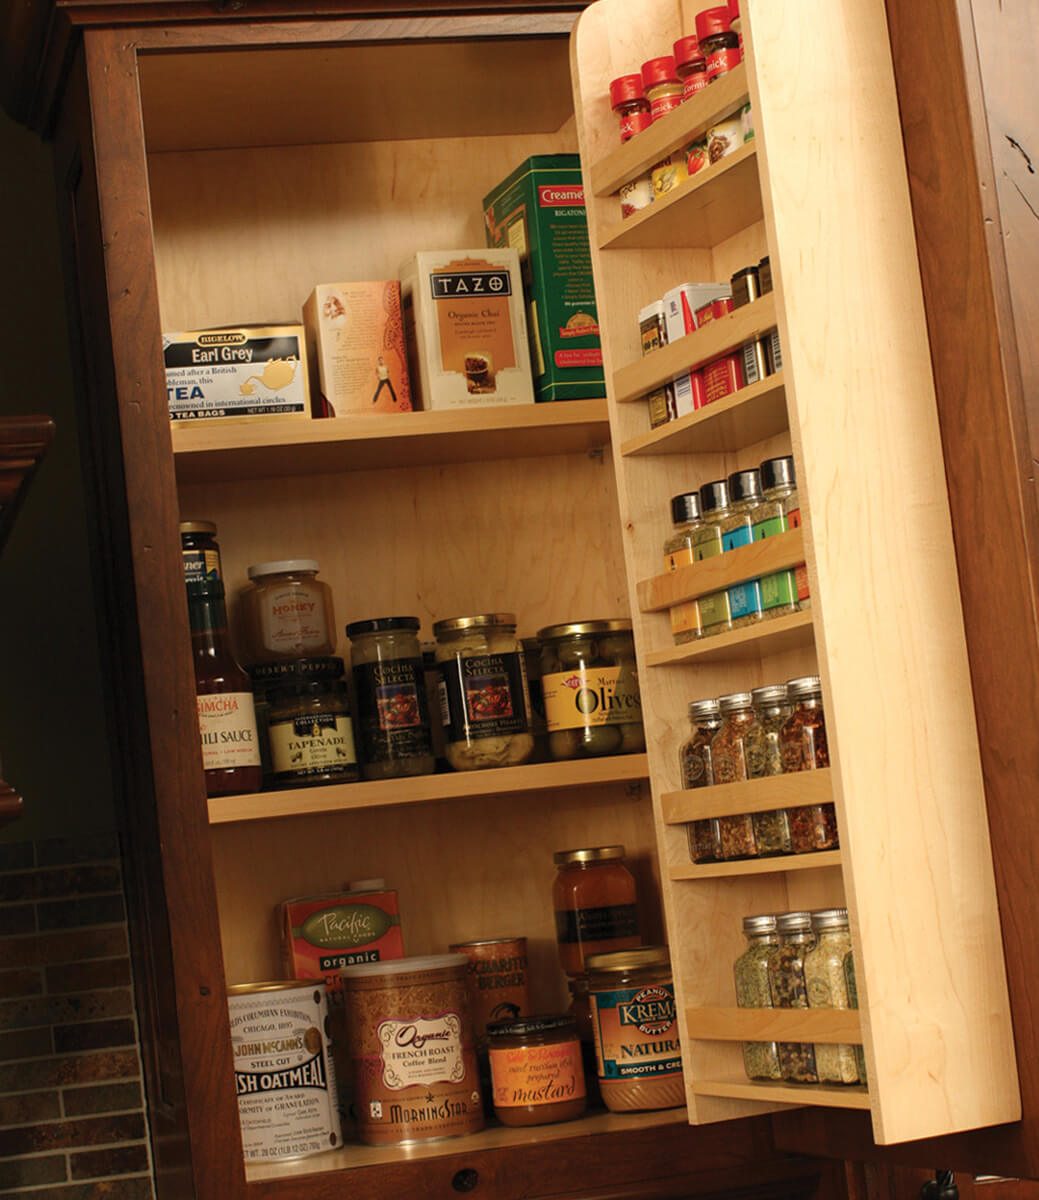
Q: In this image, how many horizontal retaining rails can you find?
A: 5